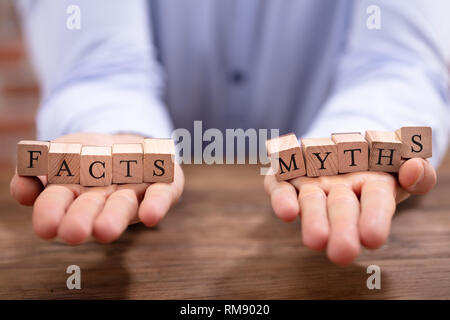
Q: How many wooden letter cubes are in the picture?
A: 10